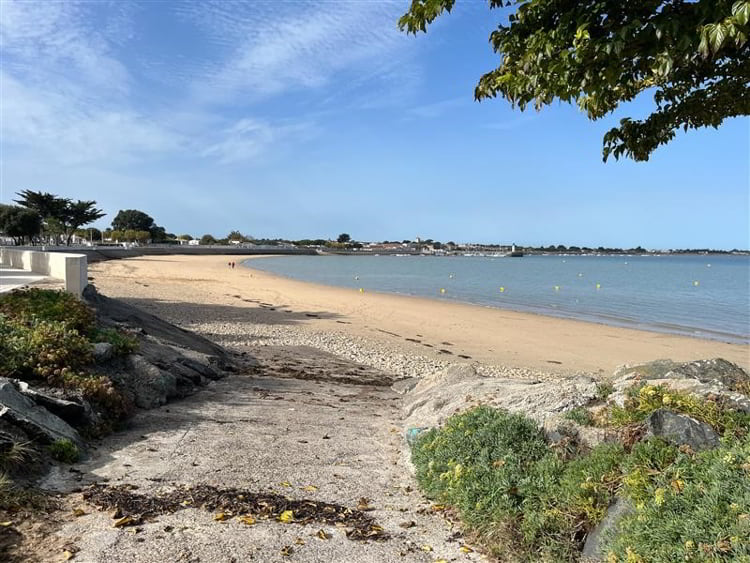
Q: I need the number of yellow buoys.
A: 6